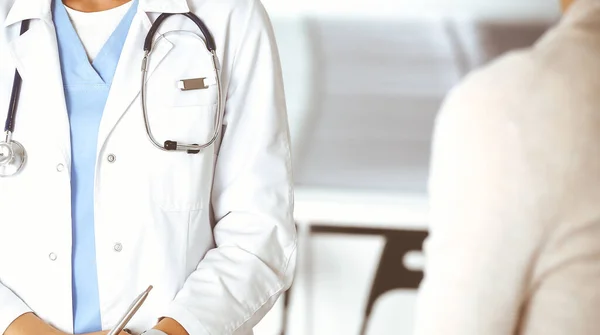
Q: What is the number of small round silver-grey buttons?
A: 4